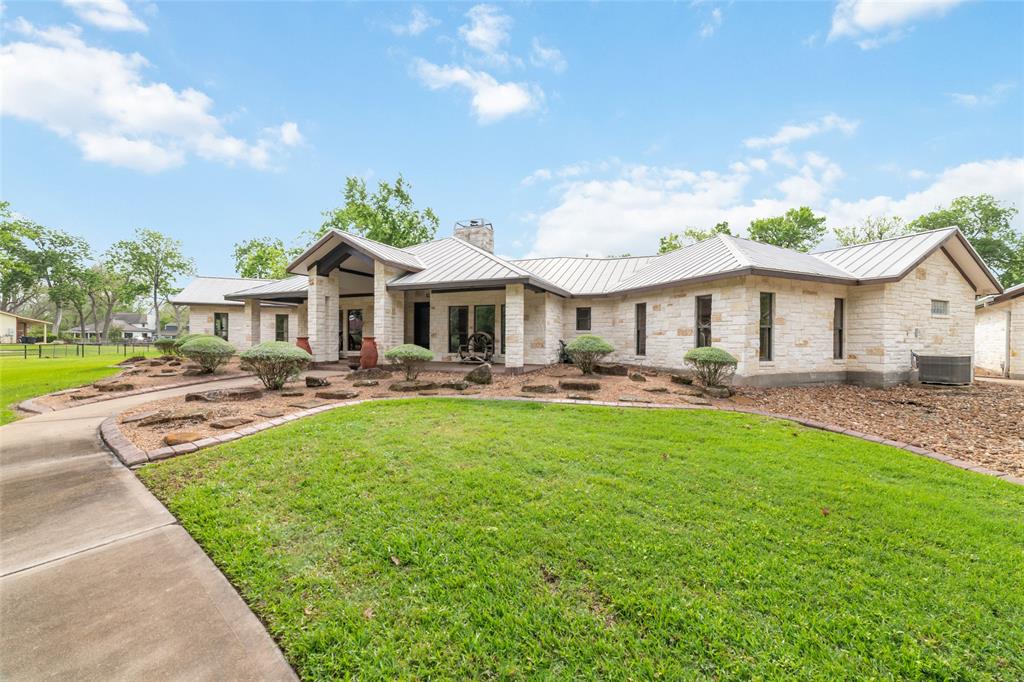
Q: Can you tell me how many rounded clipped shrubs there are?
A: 7